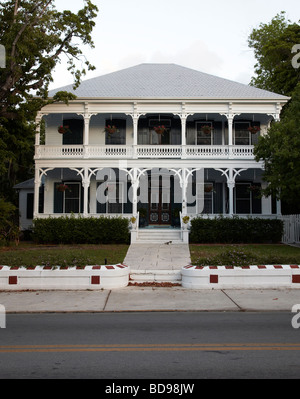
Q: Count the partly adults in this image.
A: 0